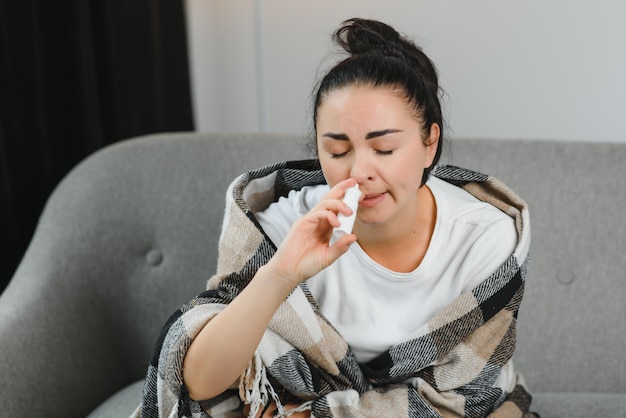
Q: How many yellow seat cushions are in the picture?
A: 0